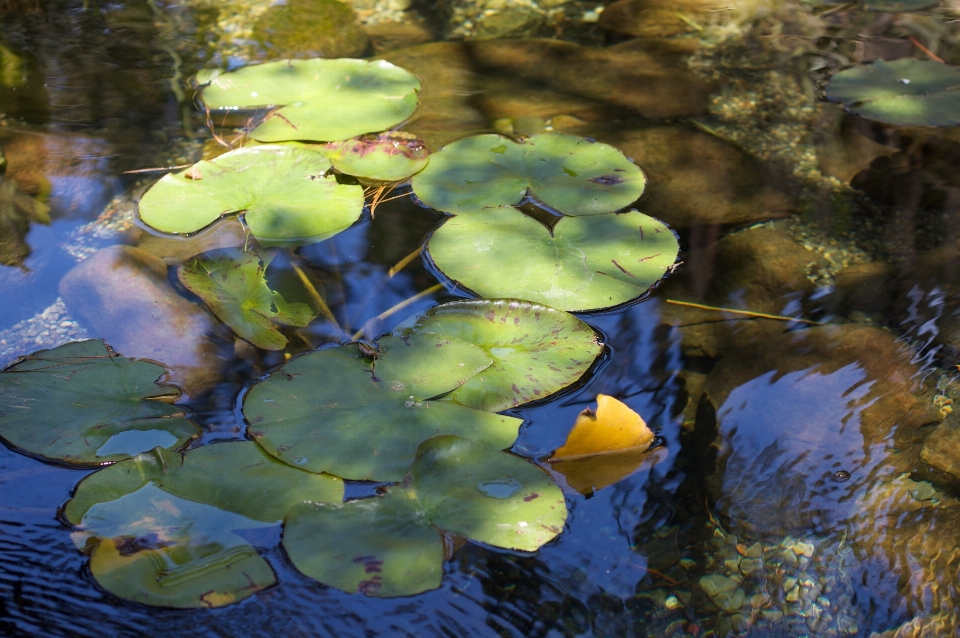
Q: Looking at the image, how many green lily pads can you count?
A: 12